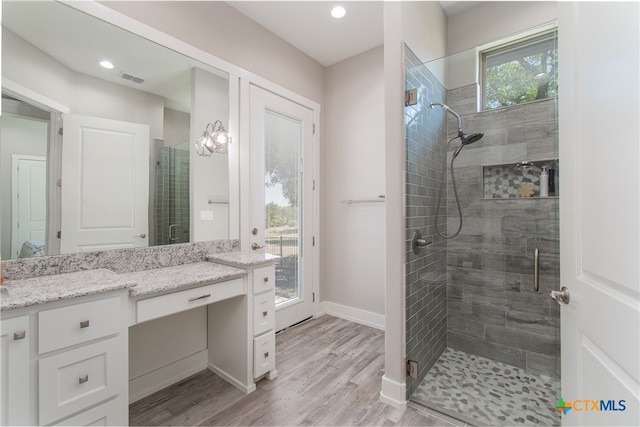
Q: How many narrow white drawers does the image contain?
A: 3